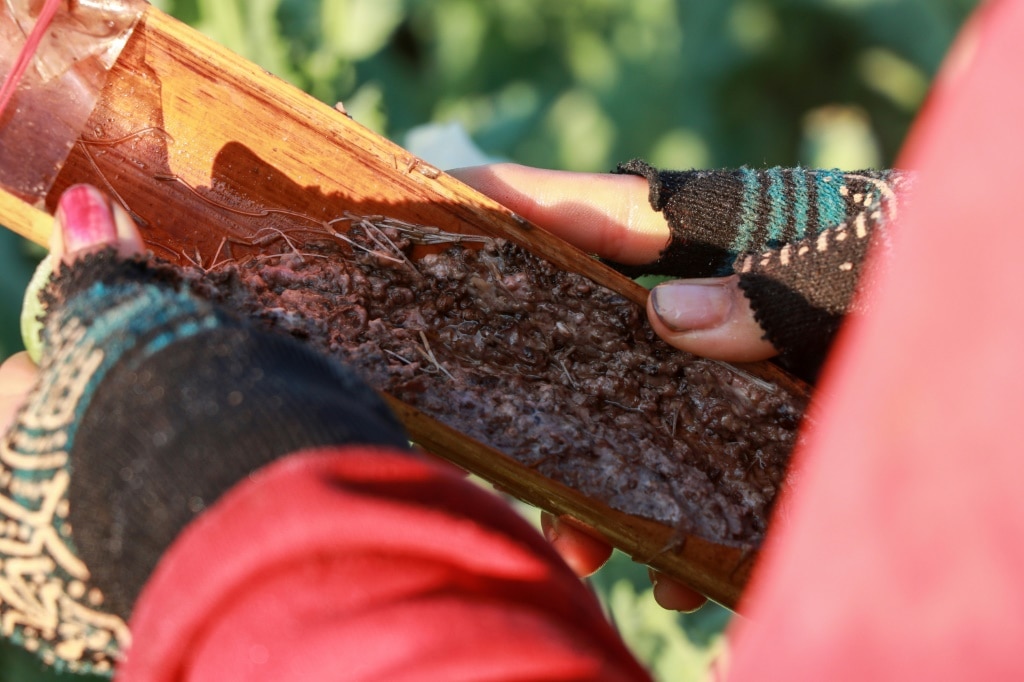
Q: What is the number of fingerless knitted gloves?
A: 2